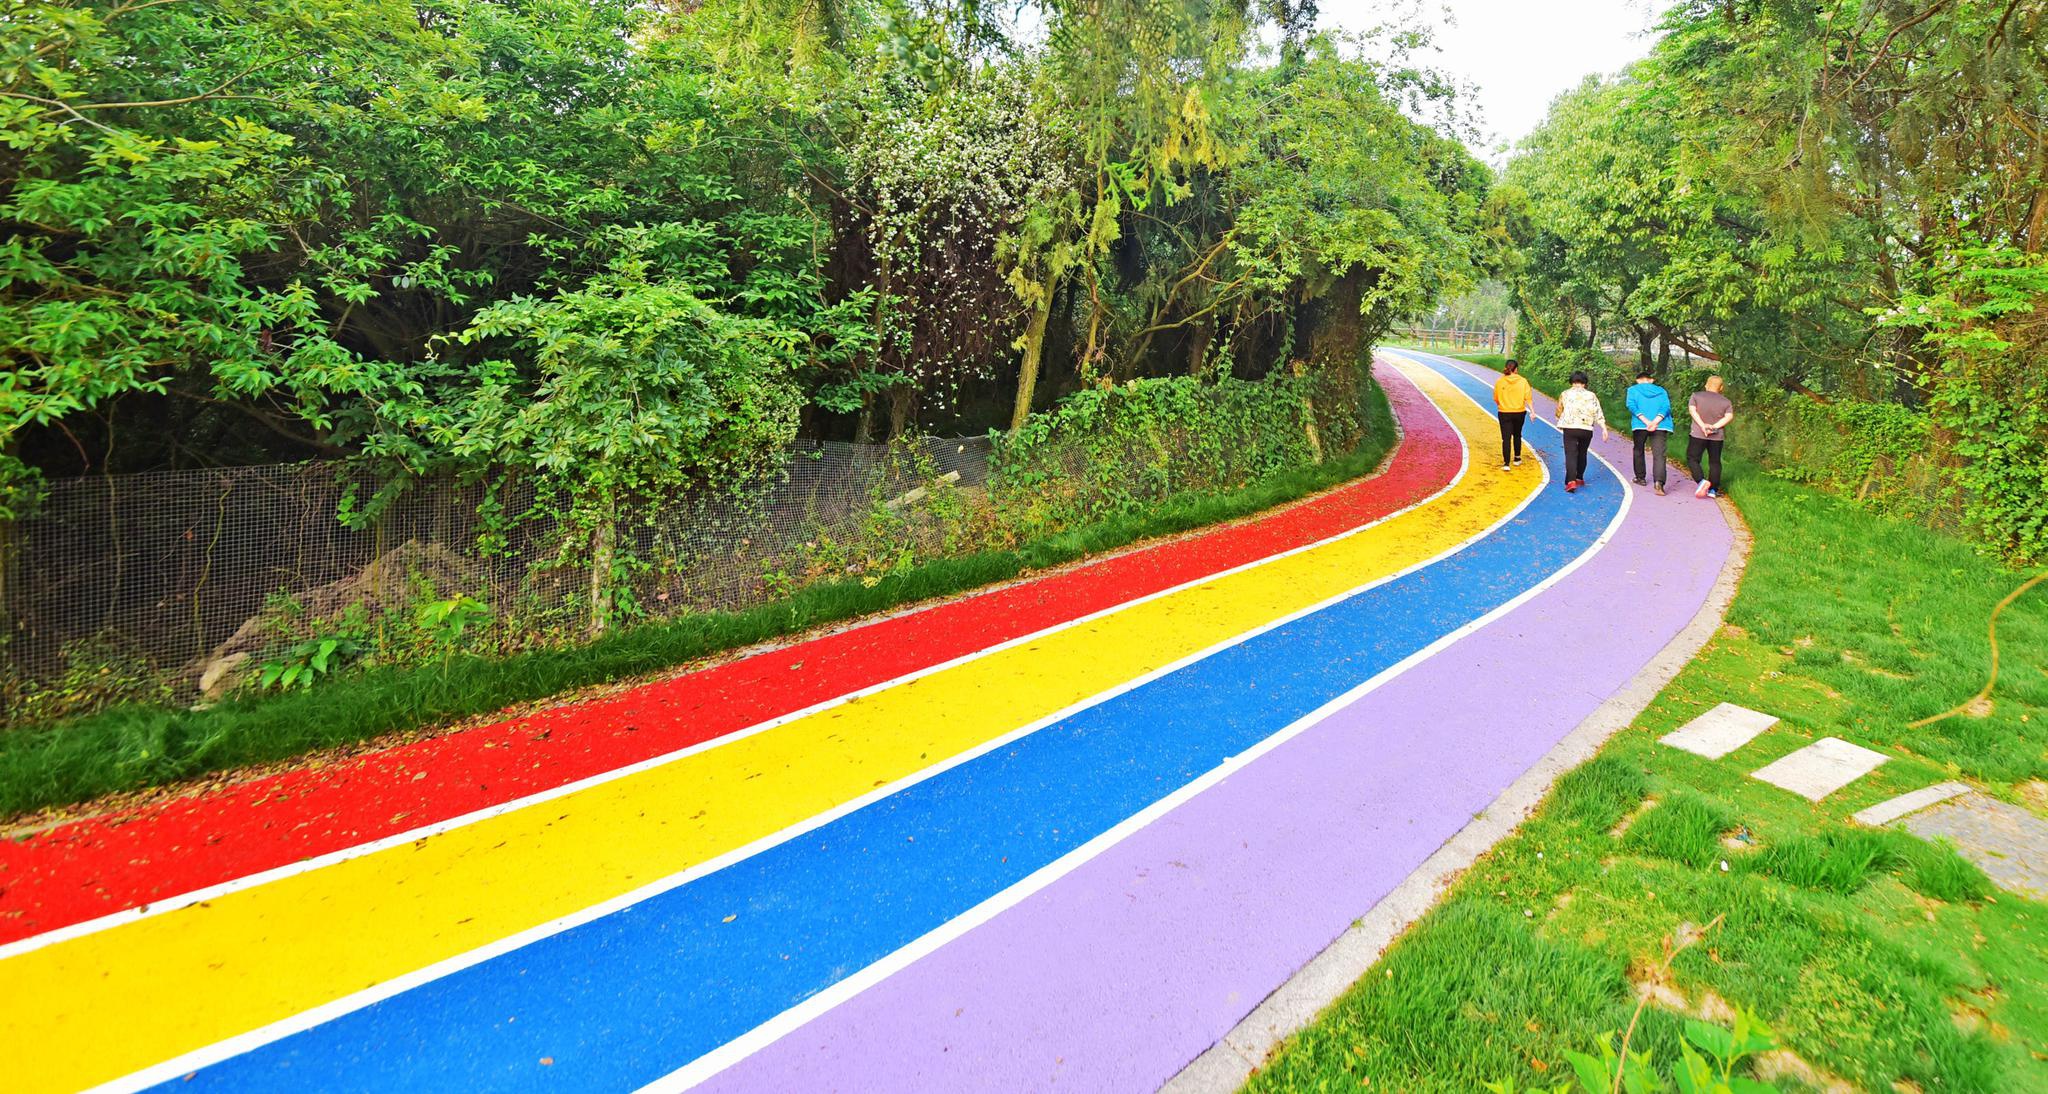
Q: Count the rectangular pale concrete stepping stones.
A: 2